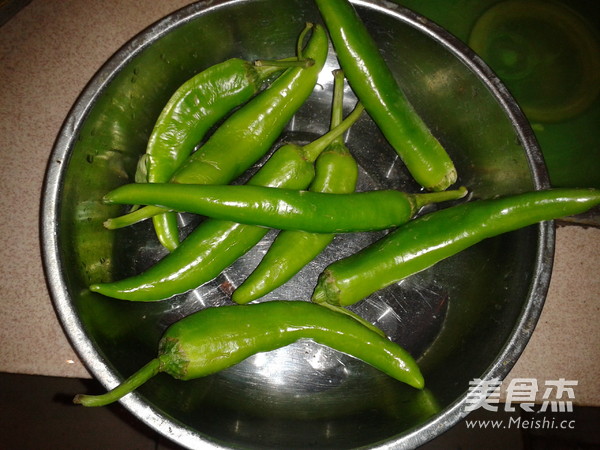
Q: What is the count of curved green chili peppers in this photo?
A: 8